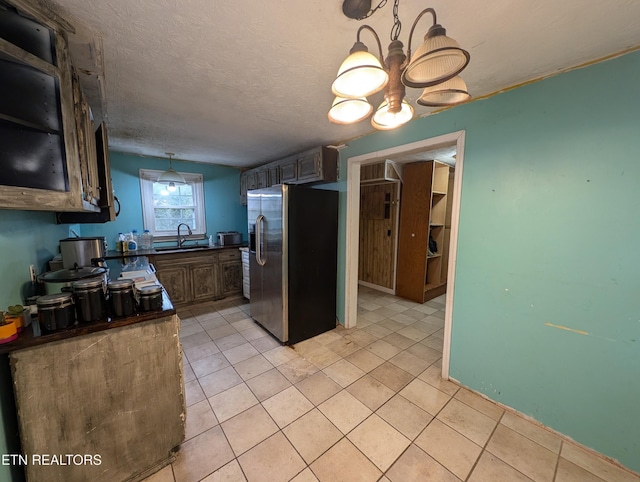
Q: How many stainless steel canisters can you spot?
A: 4